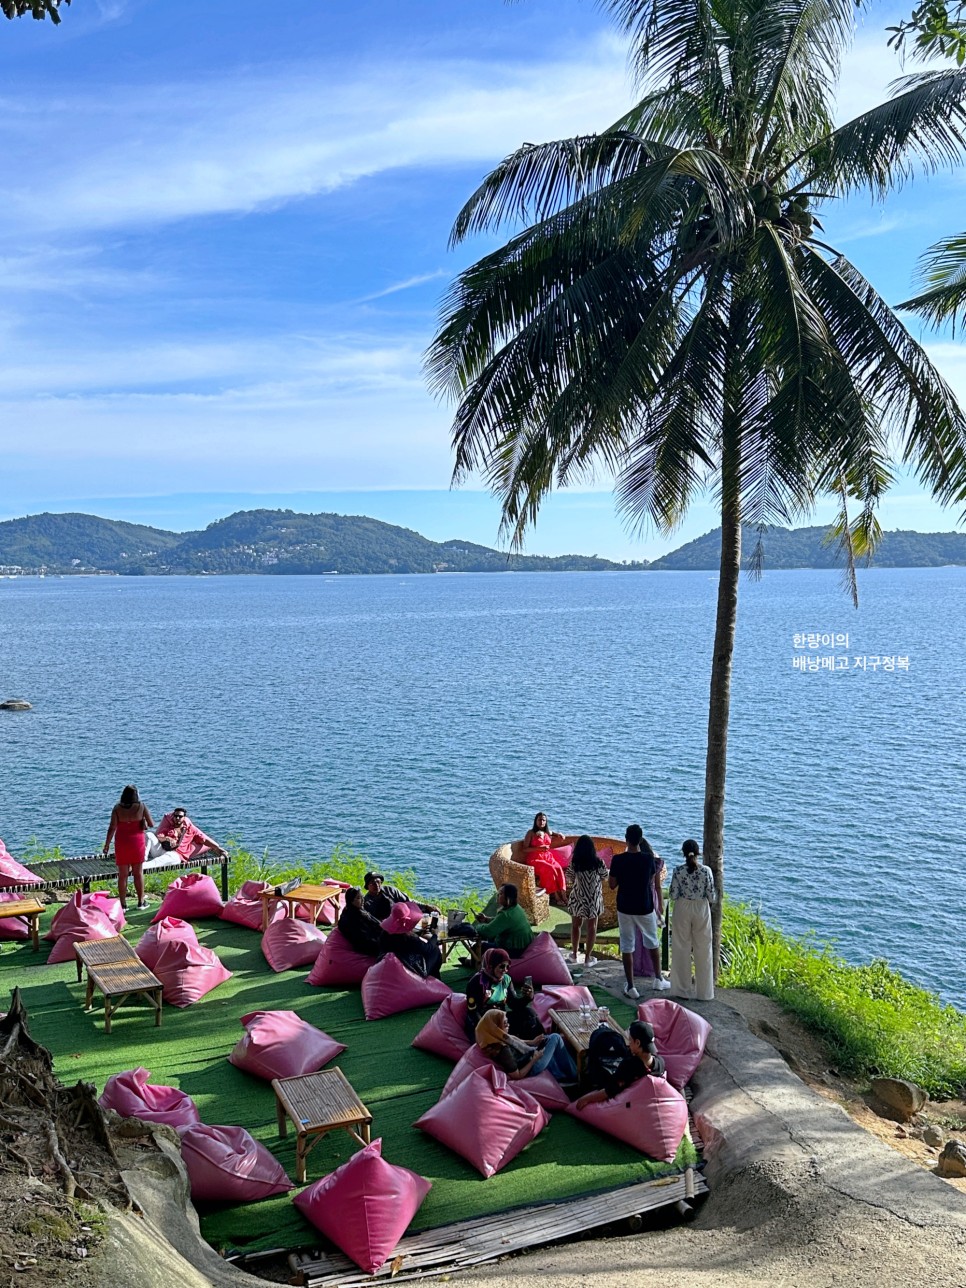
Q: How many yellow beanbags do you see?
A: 0